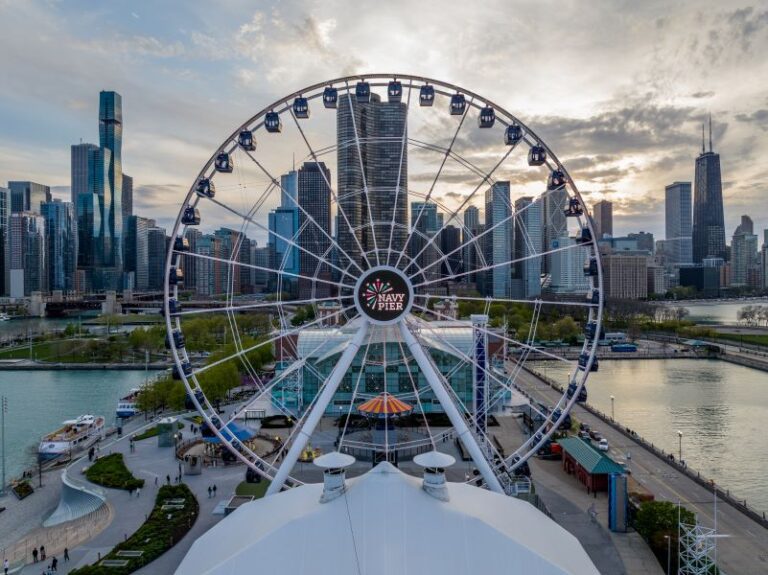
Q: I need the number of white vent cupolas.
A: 2